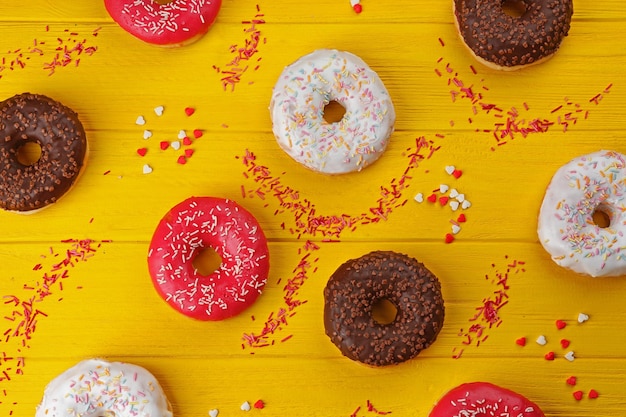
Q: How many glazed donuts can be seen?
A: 9